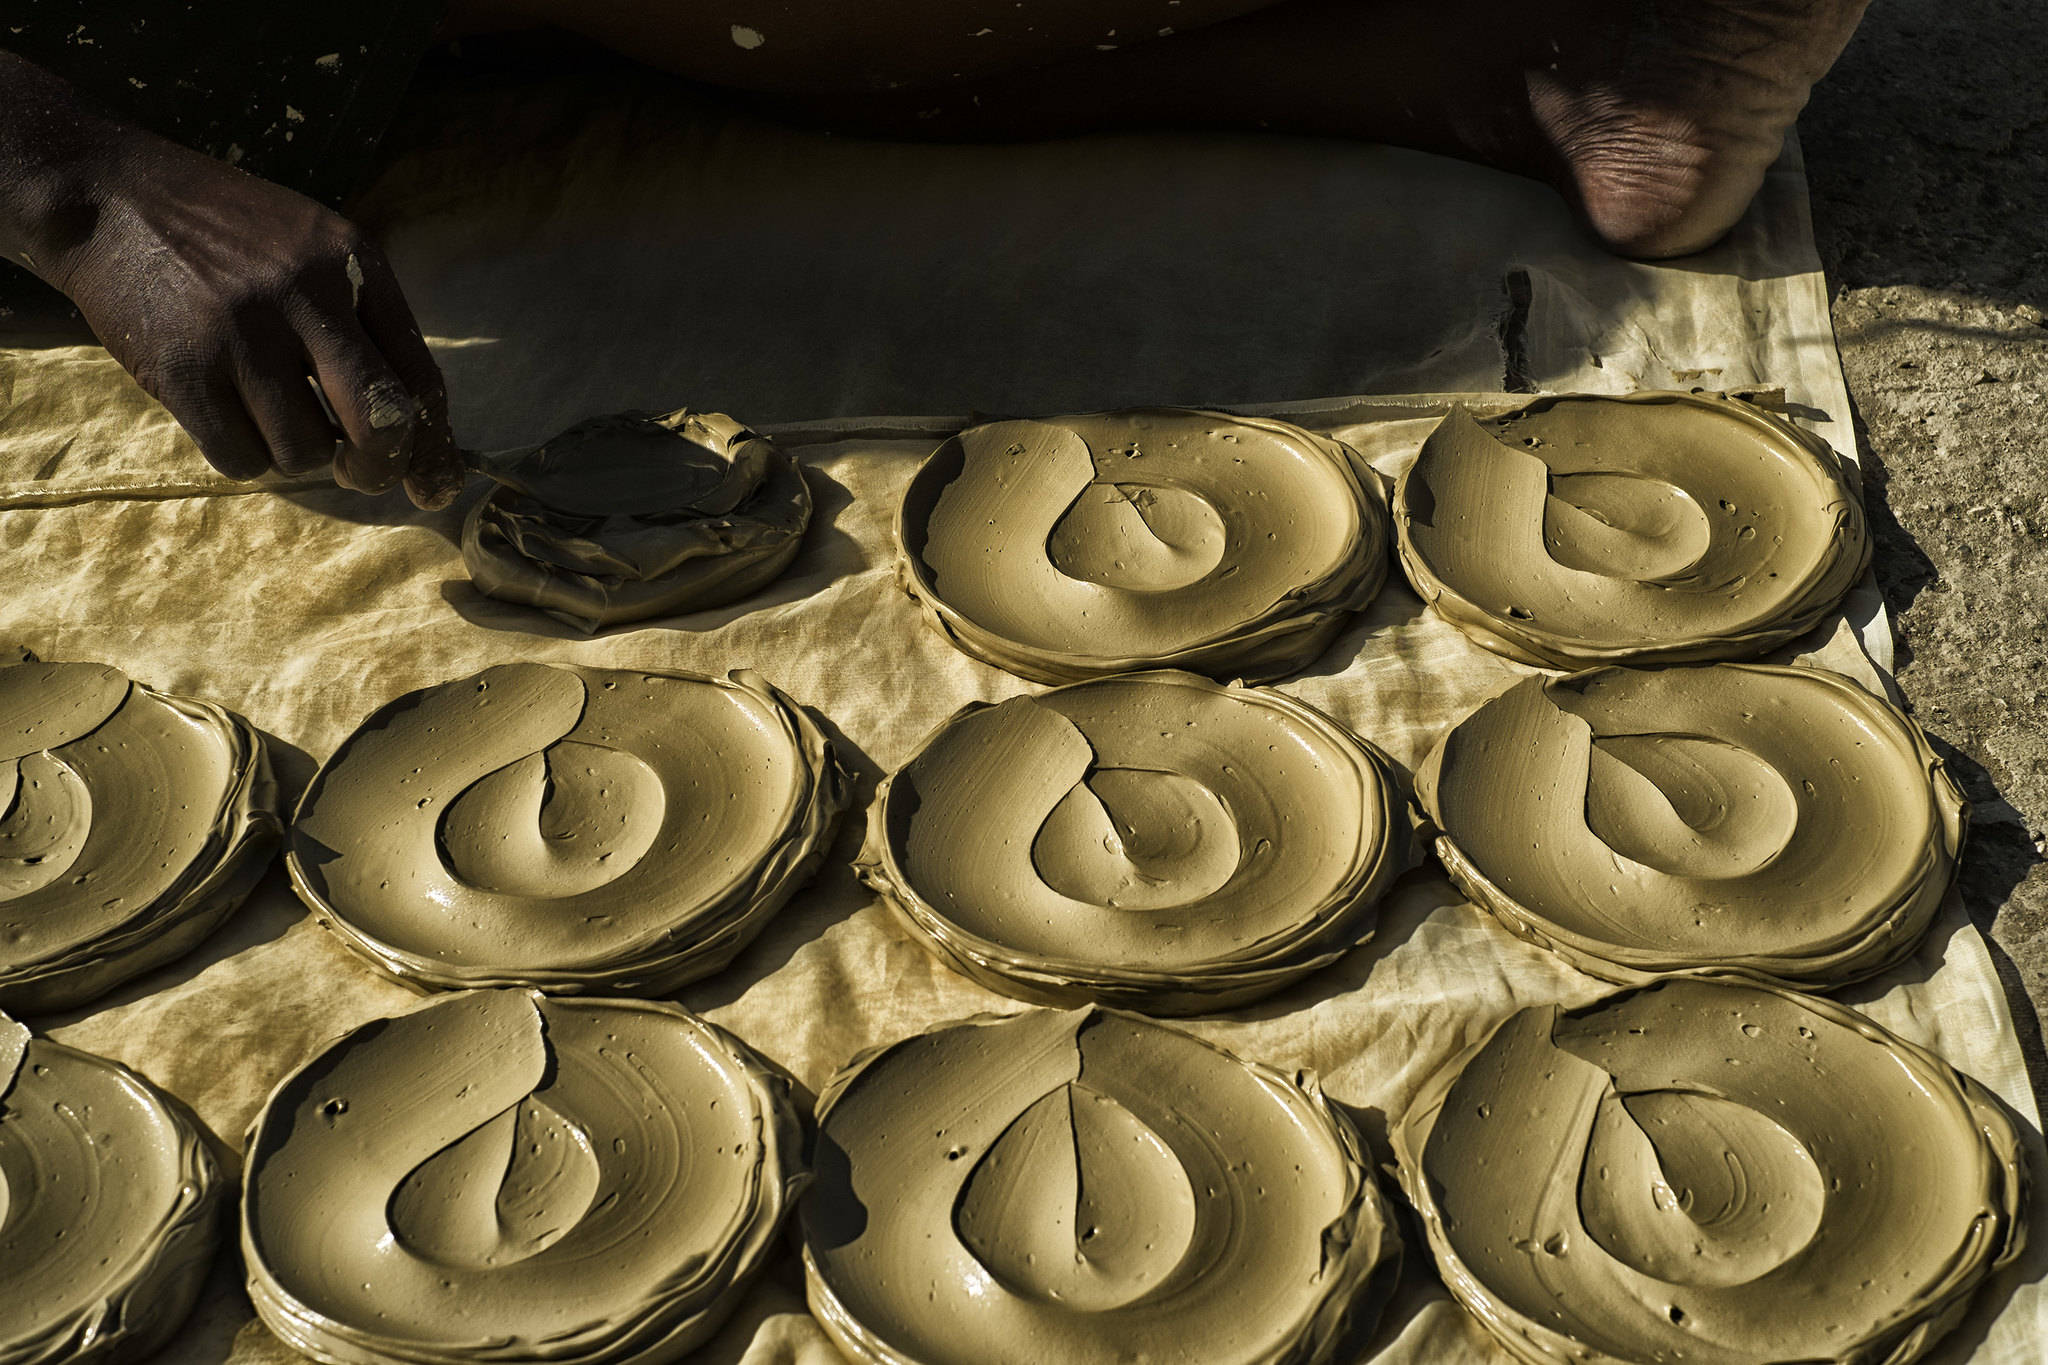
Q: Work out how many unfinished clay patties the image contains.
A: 1